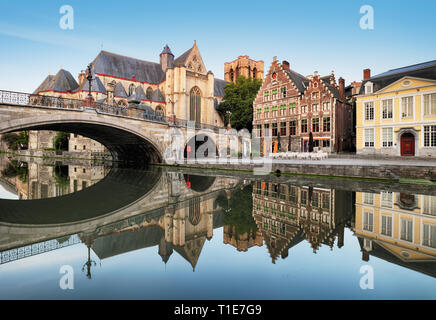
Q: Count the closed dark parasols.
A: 3